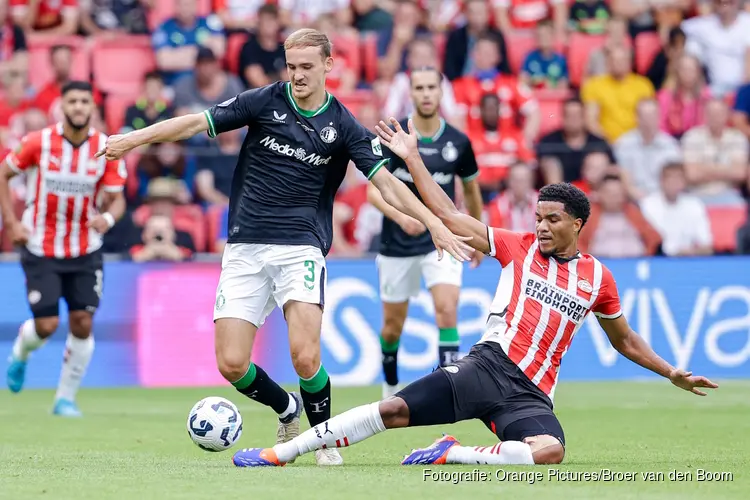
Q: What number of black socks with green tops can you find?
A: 4